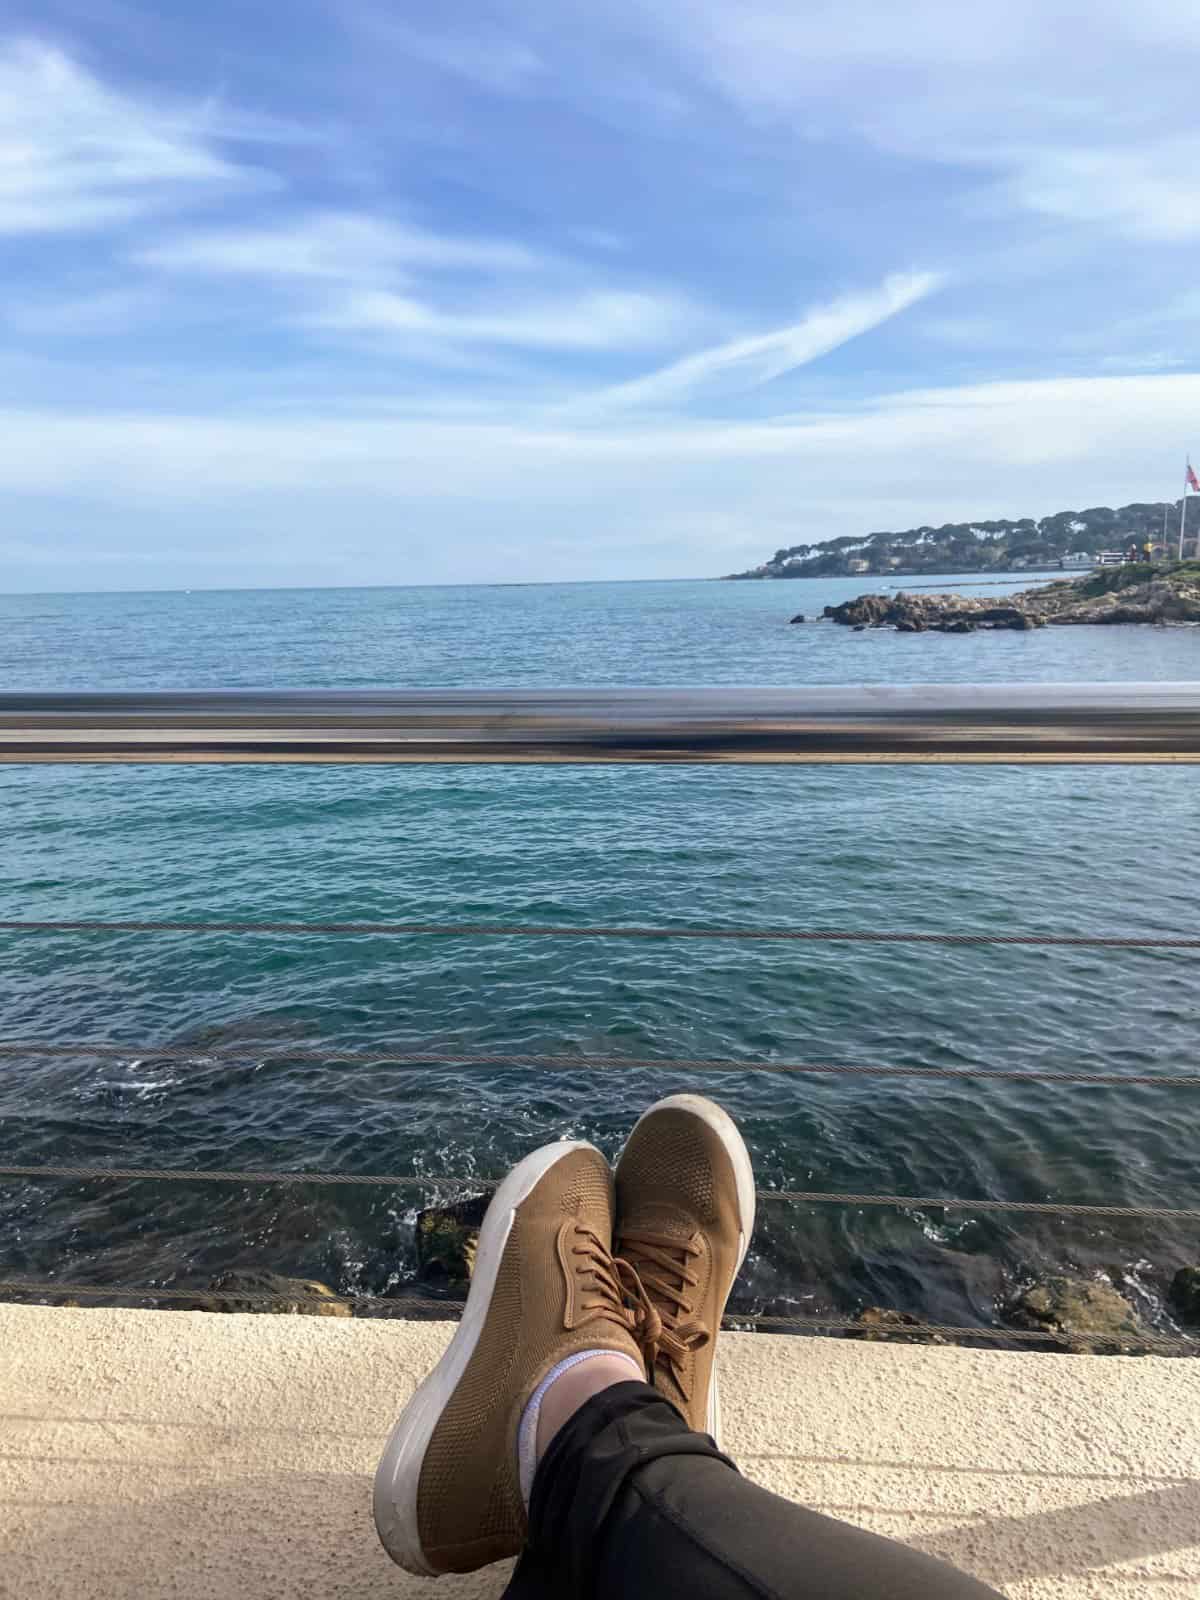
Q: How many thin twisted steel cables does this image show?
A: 4